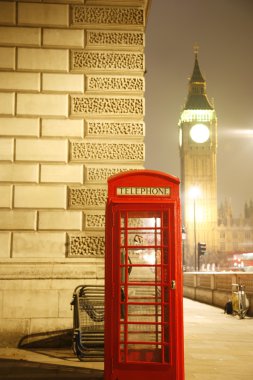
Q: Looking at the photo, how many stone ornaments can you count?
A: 11